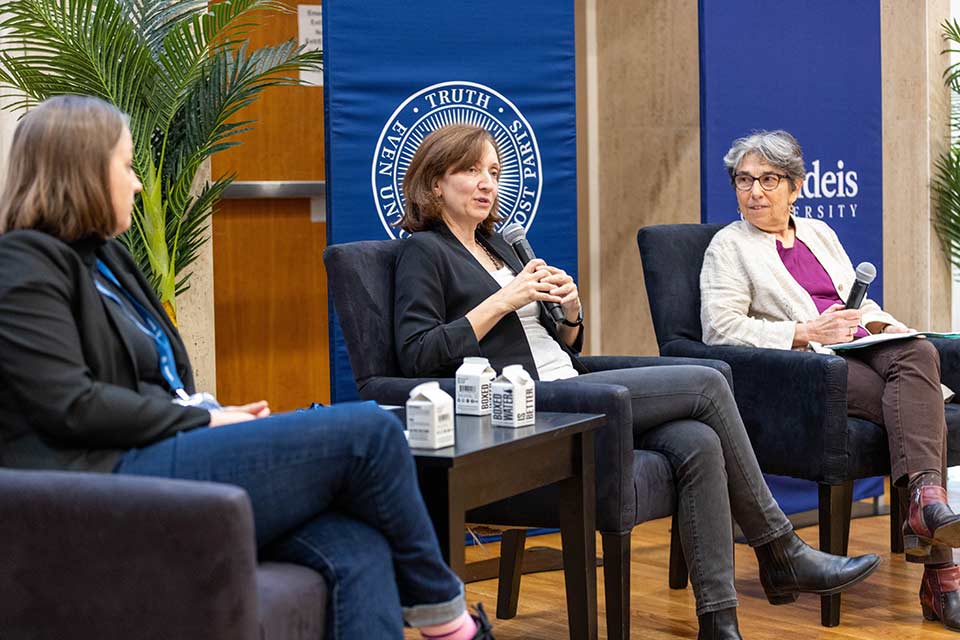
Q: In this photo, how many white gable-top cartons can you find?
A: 3